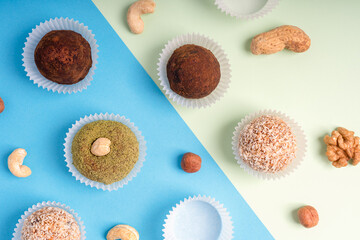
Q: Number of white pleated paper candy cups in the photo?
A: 7